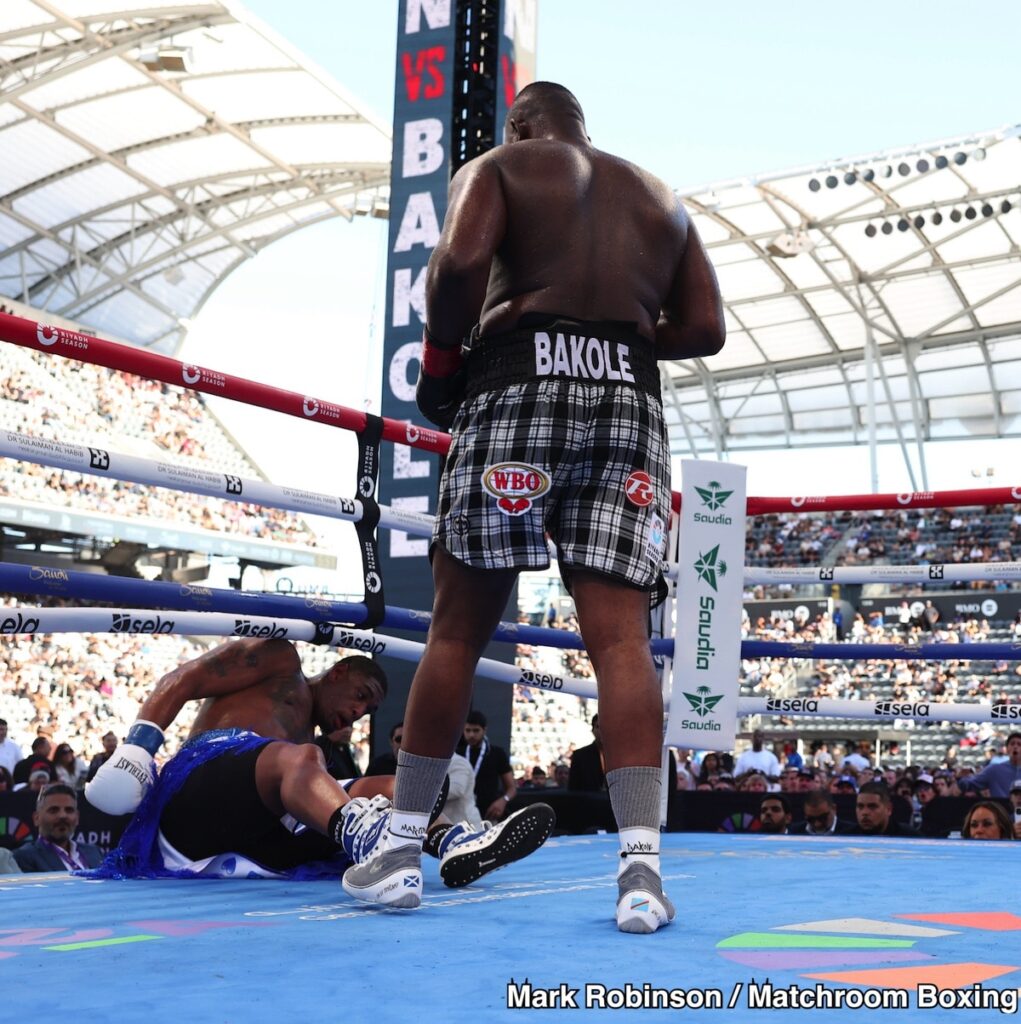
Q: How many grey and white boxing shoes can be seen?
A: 2